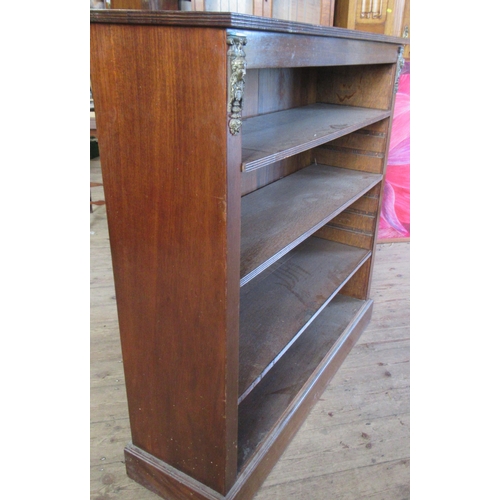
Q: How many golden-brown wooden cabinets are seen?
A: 1